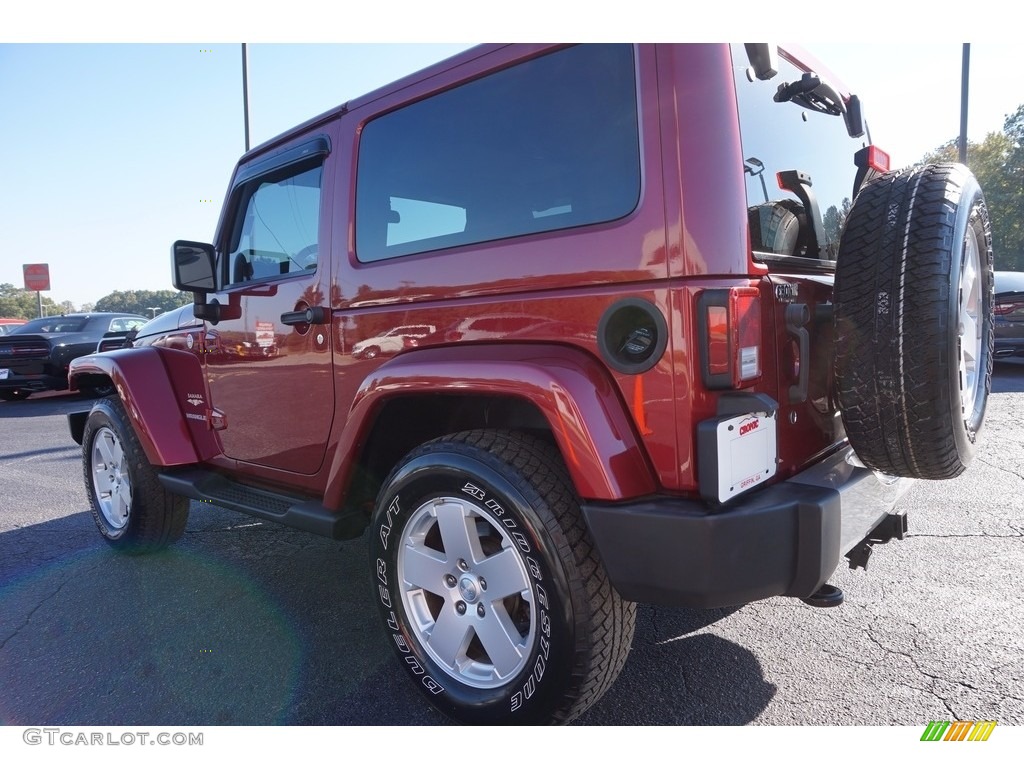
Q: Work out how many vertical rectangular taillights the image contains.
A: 1